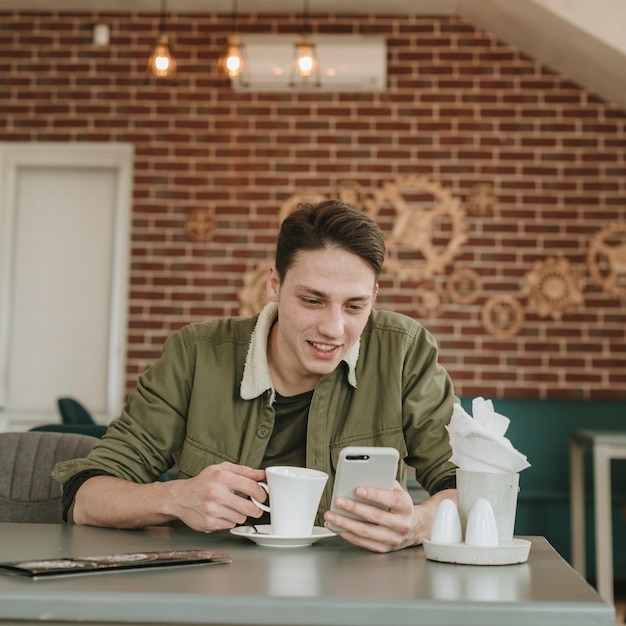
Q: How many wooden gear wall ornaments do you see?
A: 11